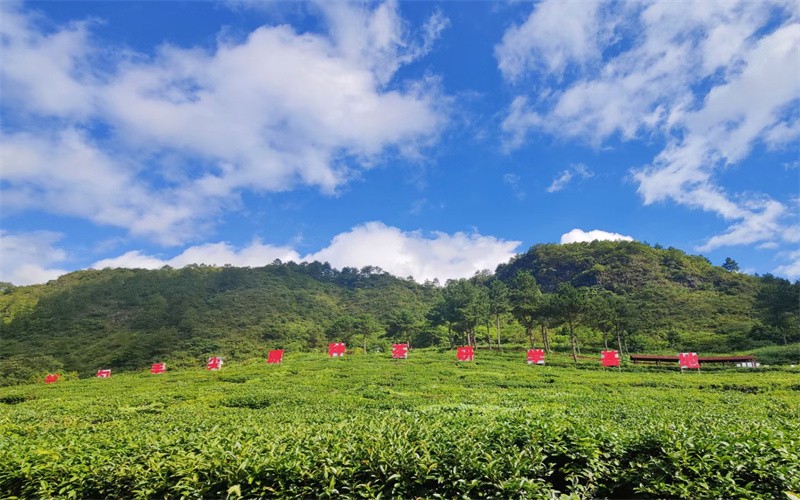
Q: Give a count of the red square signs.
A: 11